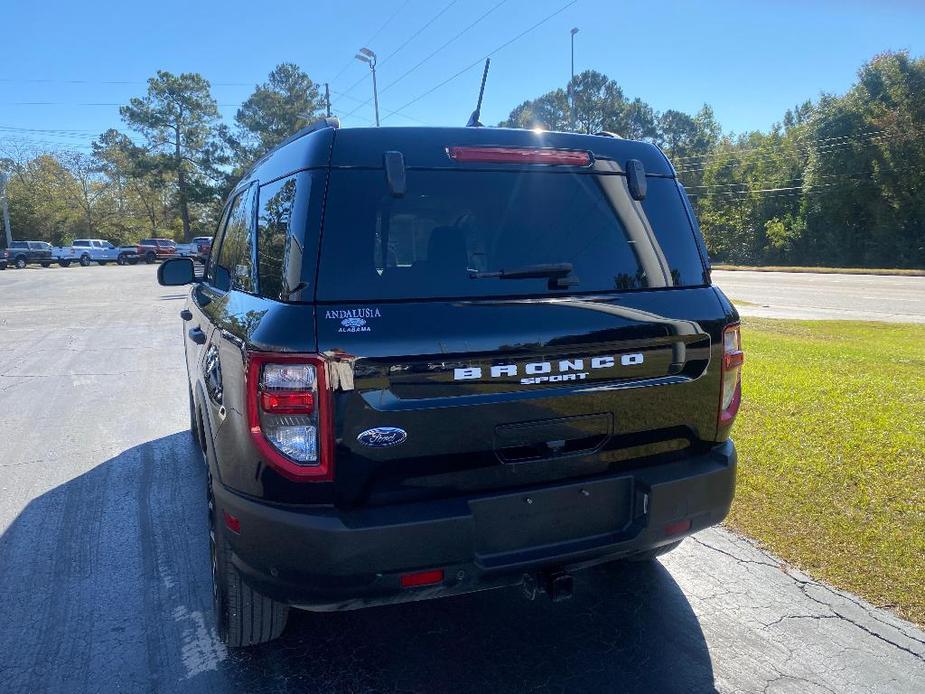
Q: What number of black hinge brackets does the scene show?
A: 2